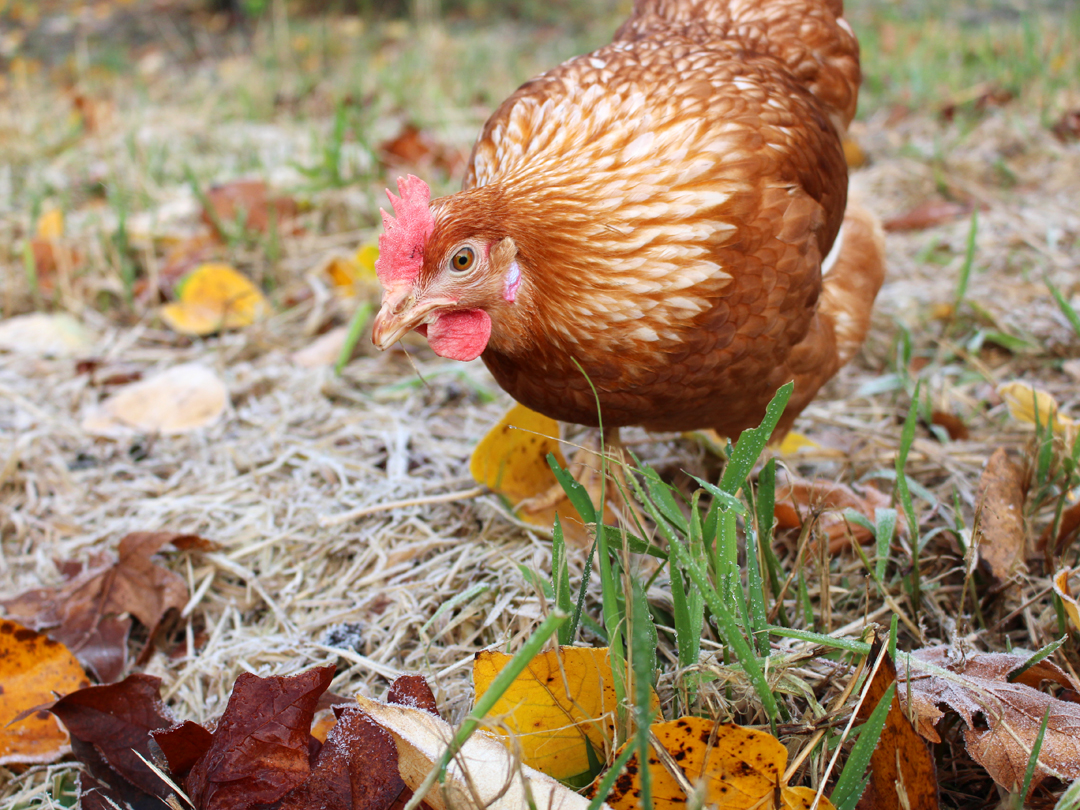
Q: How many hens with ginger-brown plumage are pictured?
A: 1